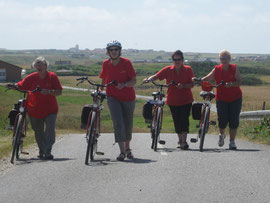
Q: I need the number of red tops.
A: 4